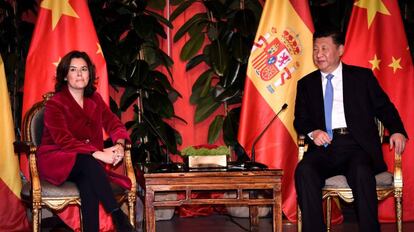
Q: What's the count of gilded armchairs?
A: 2